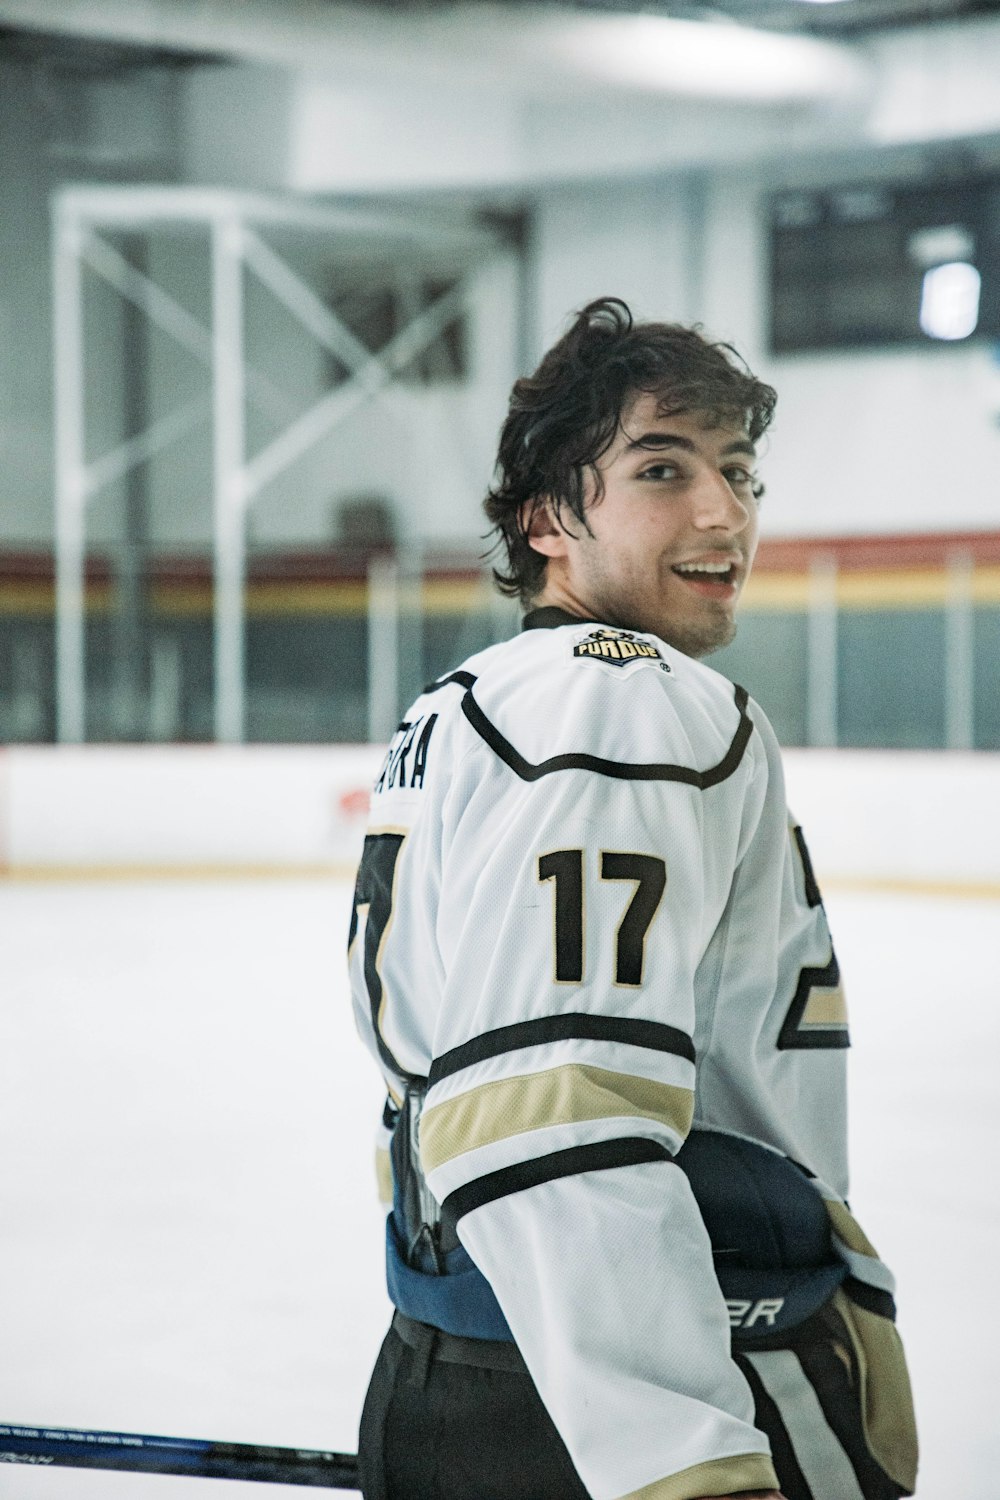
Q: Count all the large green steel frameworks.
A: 0